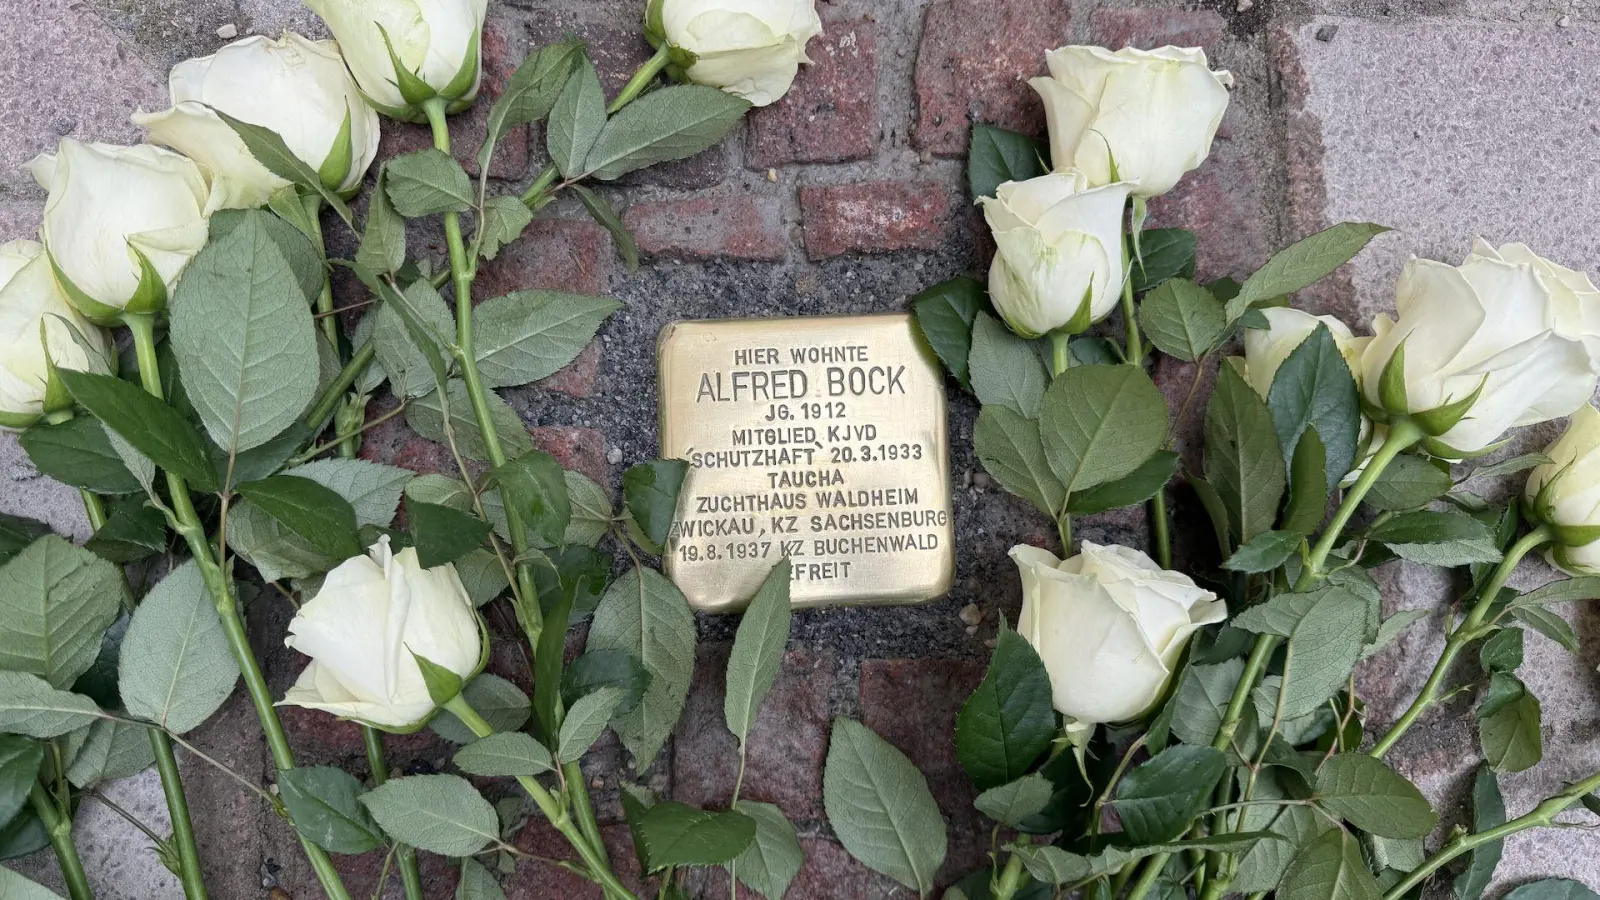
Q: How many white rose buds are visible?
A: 12